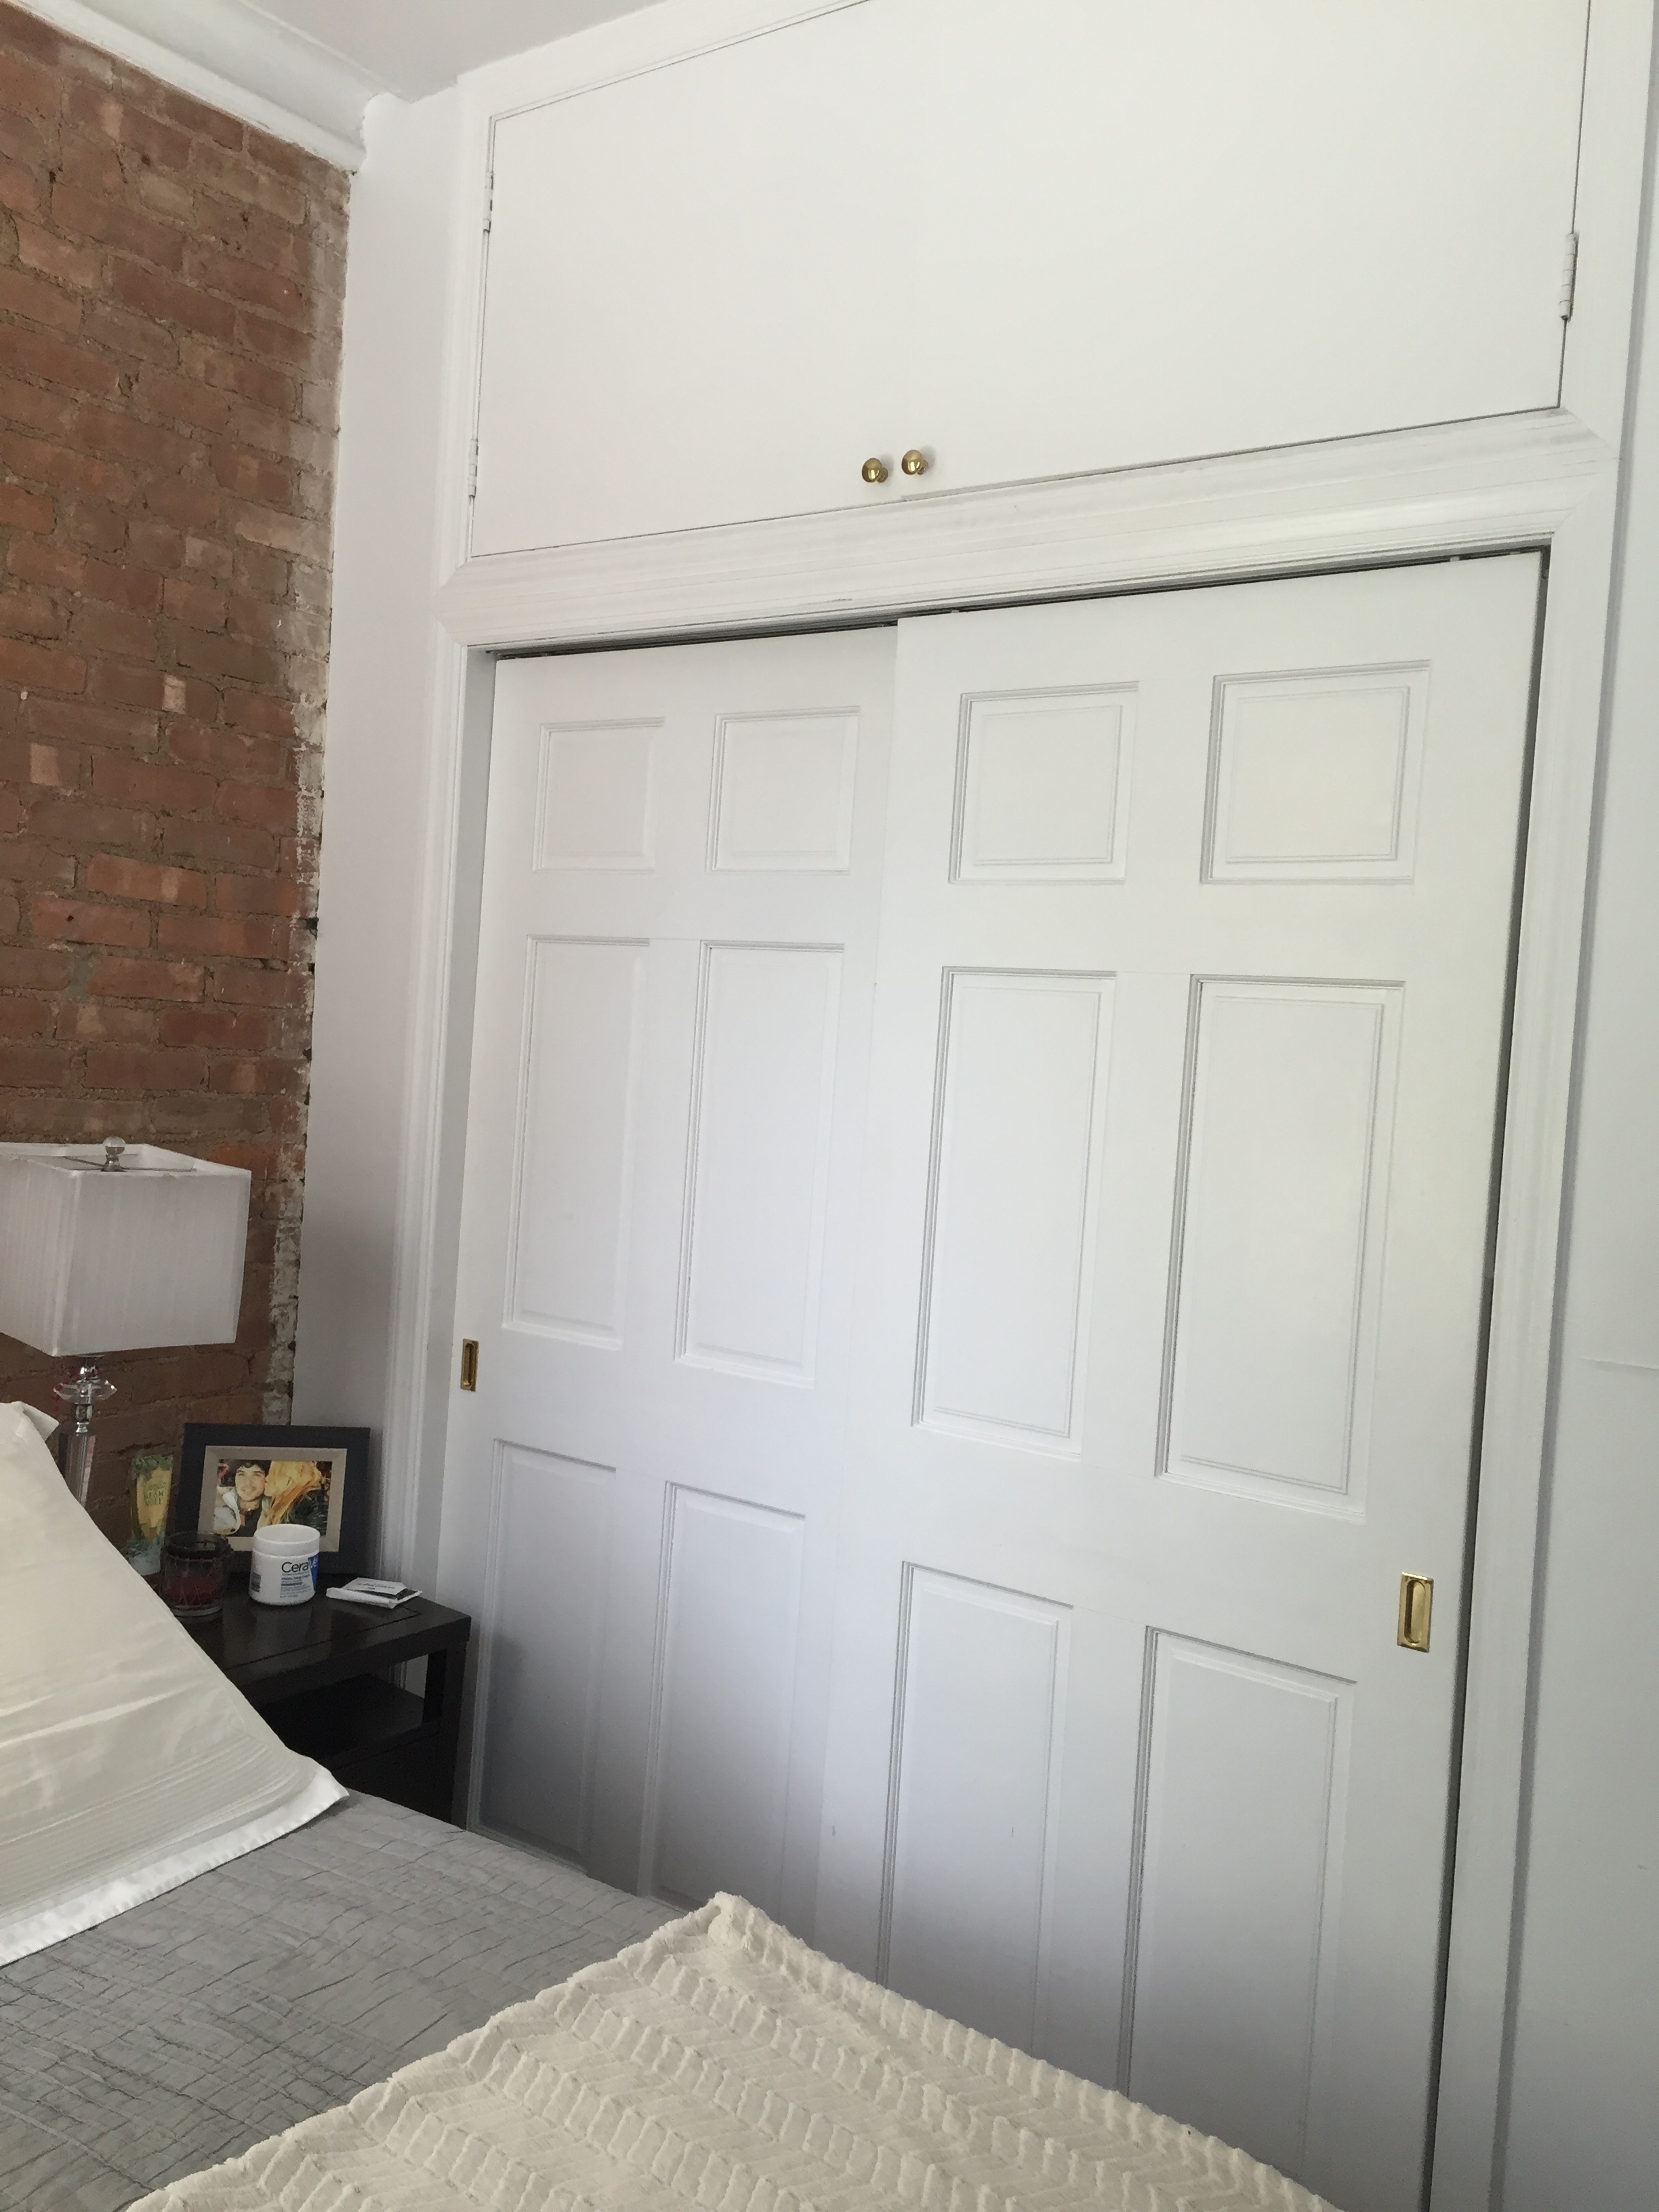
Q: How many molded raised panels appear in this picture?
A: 12